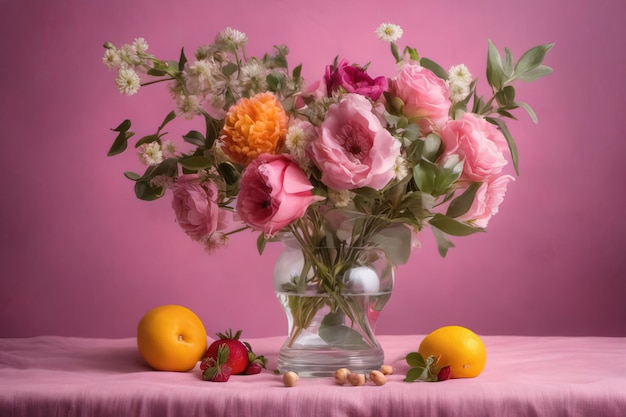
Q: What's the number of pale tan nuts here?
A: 5